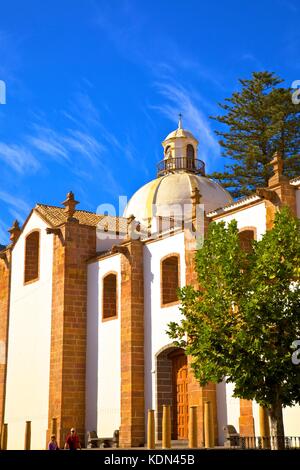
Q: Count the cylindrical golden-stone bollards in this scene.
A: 8